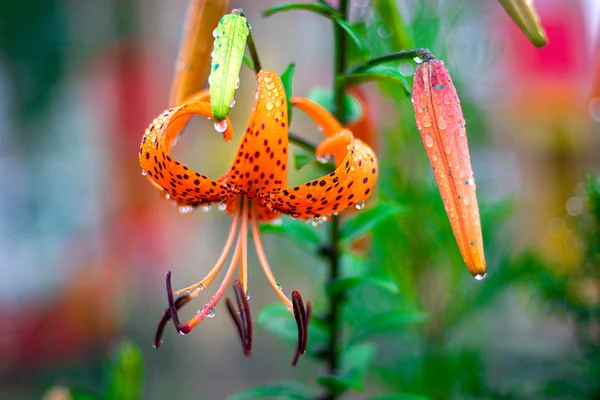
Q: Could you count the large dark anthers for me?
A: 6